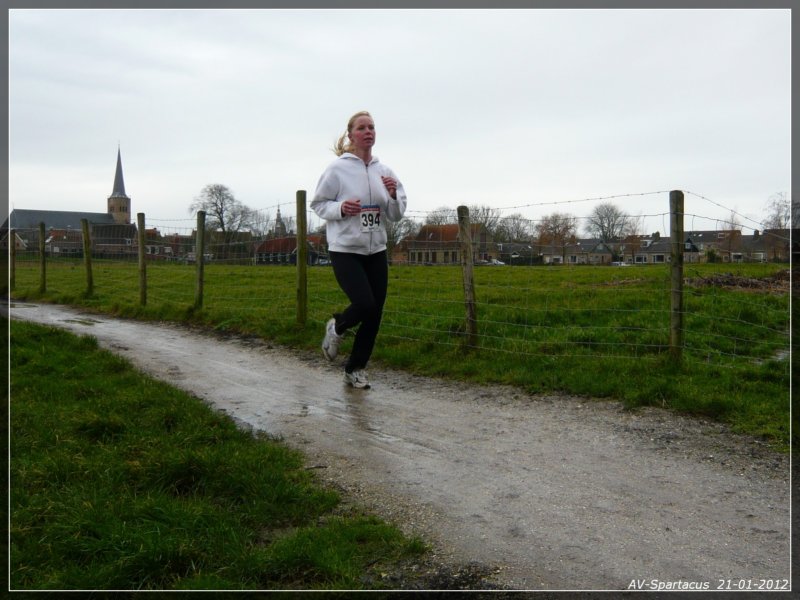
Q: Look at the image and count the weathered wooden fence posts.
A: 8